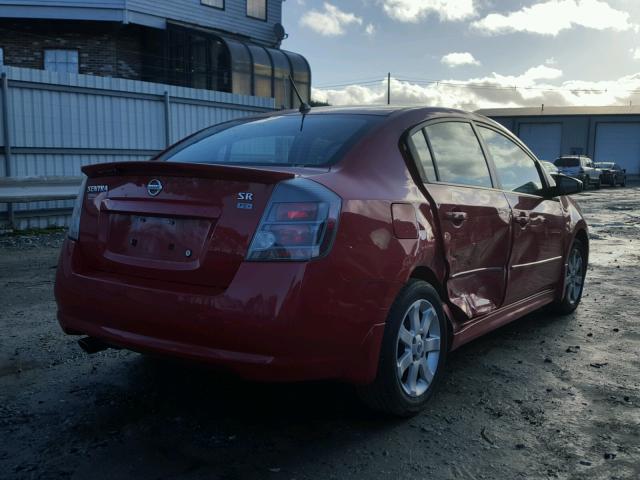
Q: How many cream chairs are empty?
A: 0